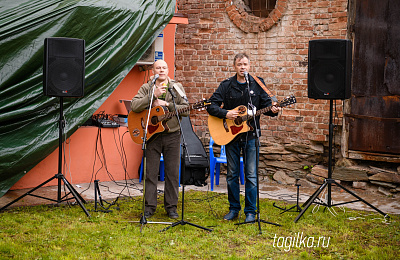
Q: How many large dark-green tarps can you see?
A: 1